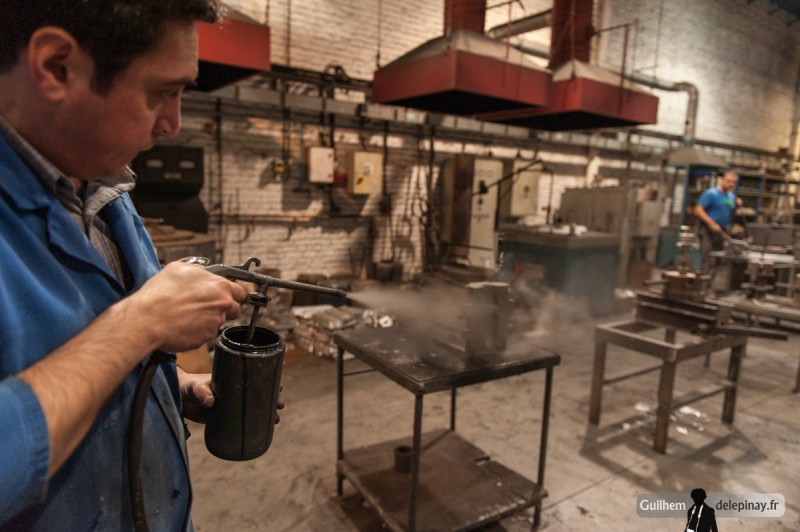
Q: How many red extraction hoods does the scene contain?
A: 3